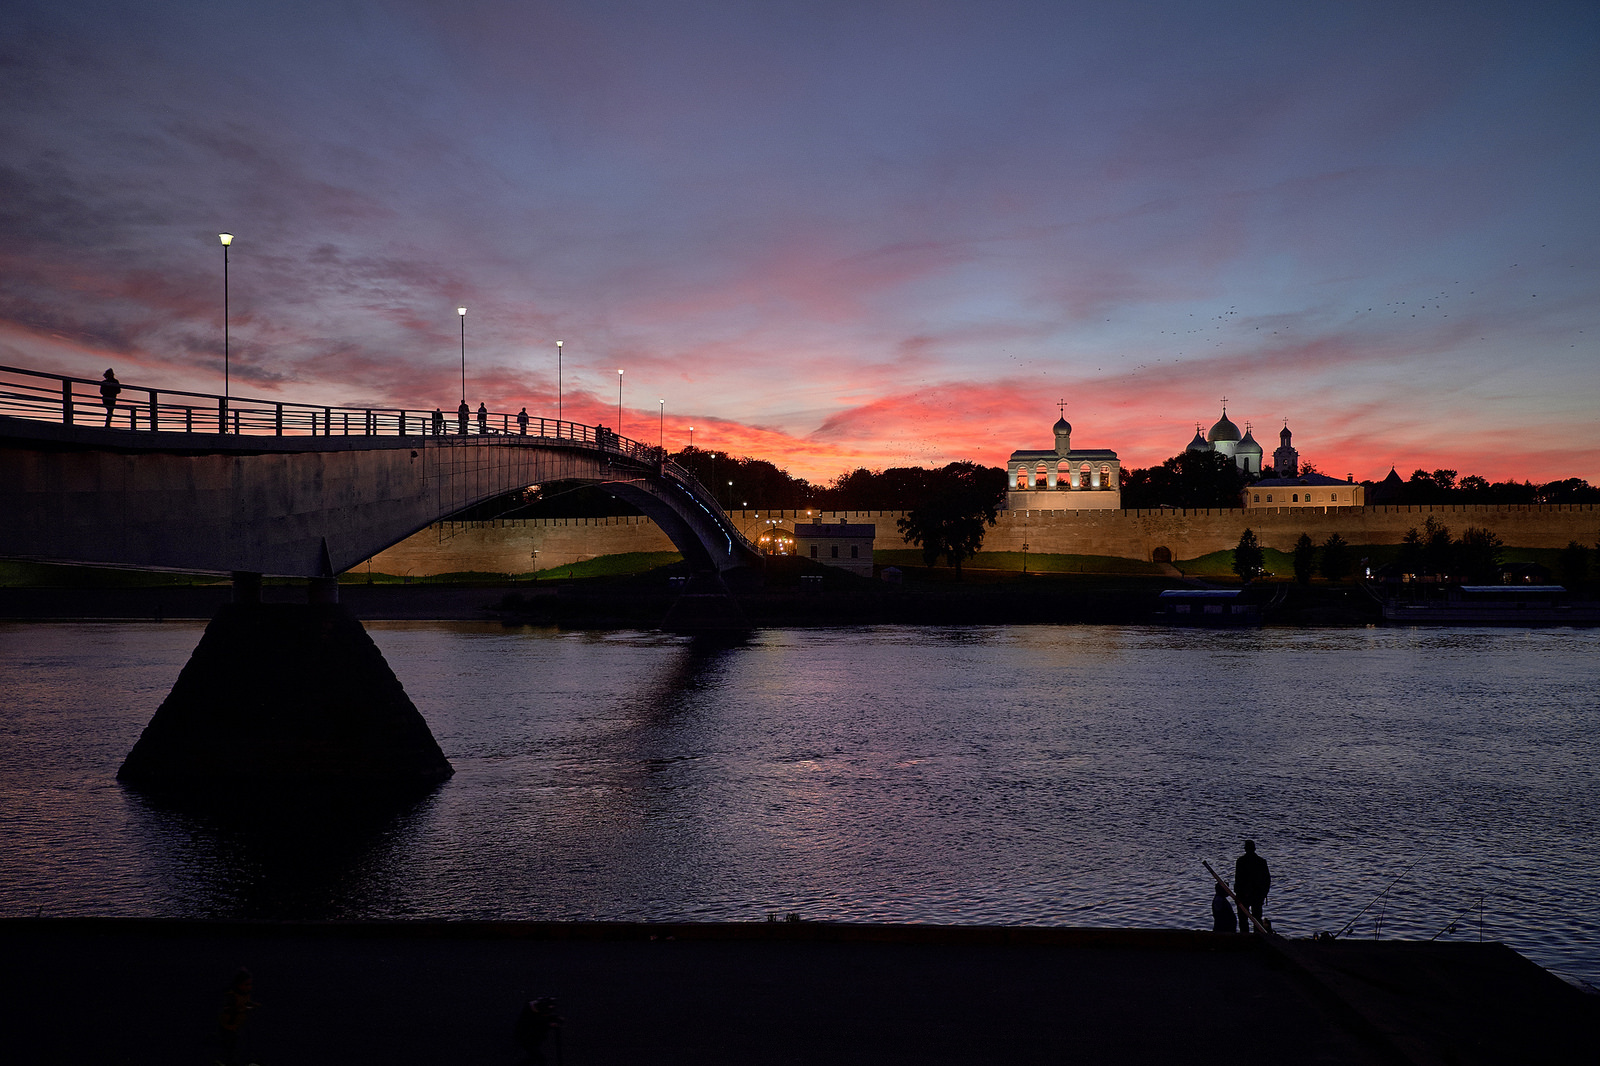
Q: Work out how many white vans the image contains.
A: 0